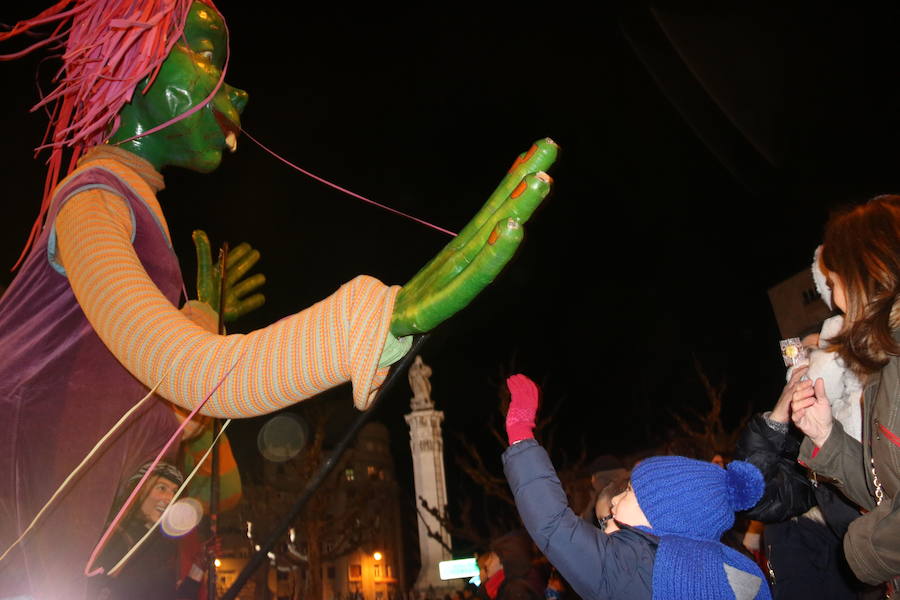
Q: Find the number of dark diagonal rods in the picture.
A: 1